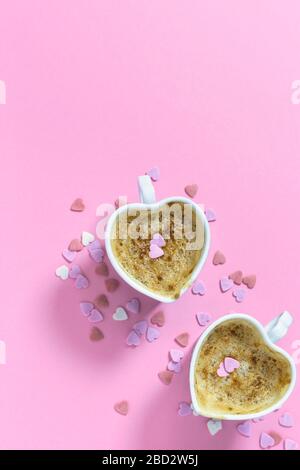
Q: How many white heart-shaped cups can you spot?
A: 2